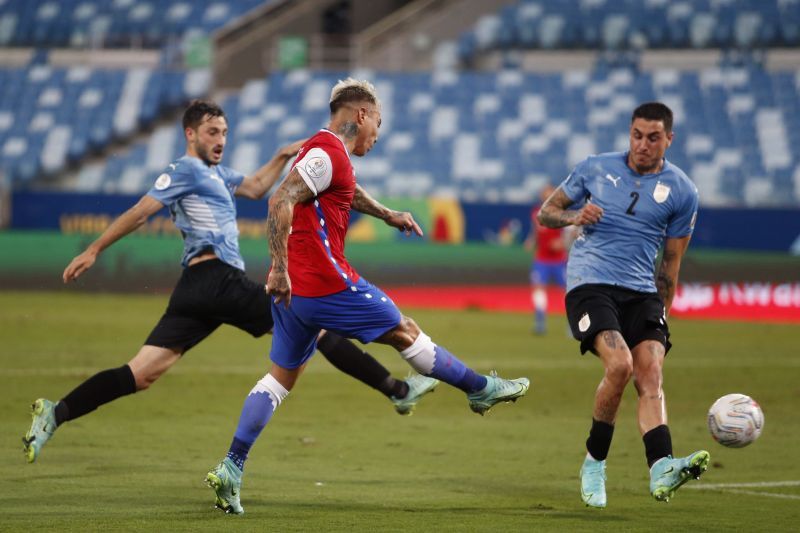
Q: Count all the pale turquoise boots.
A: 6